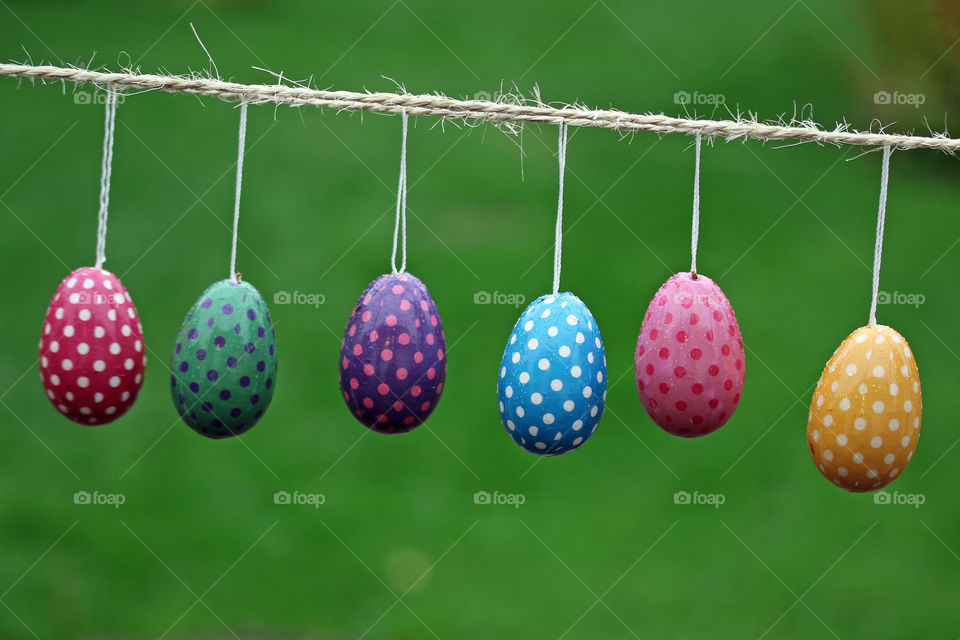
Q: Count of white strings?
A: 6